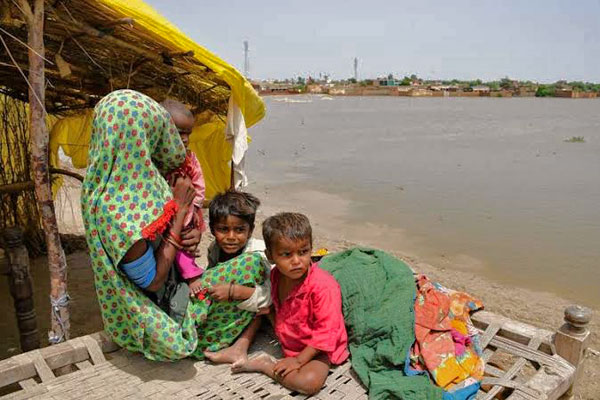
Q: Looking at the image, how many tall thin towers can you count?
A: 2